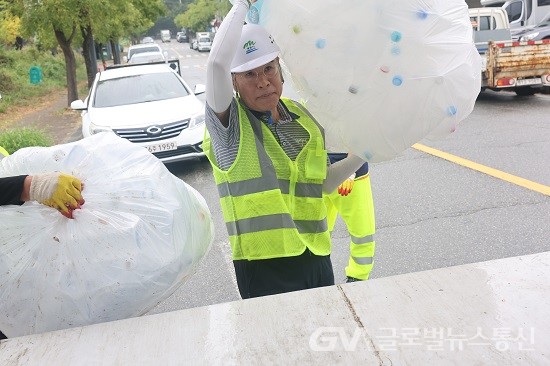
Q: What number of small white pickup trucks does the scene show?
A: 1